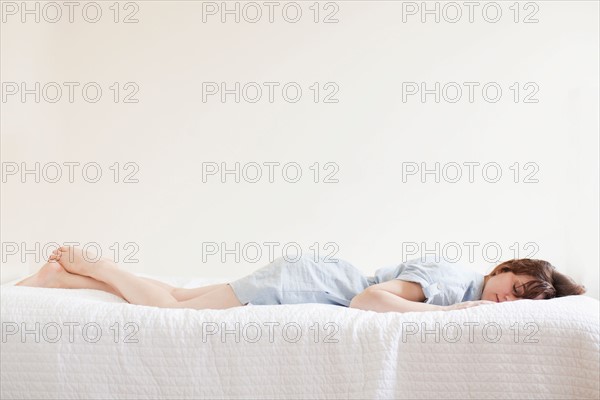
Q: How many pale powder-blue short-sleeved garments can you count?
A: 1